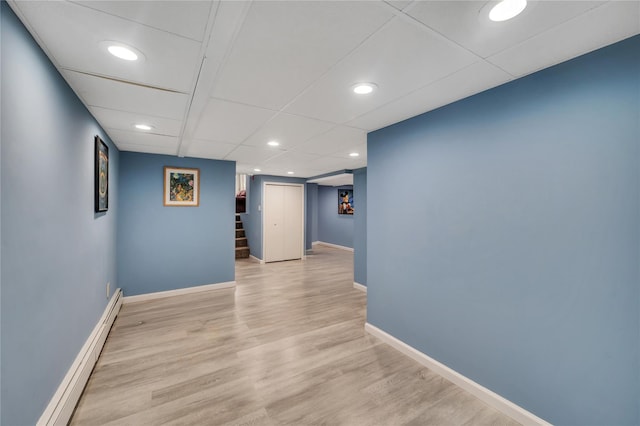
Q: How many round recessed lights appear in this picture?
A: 8